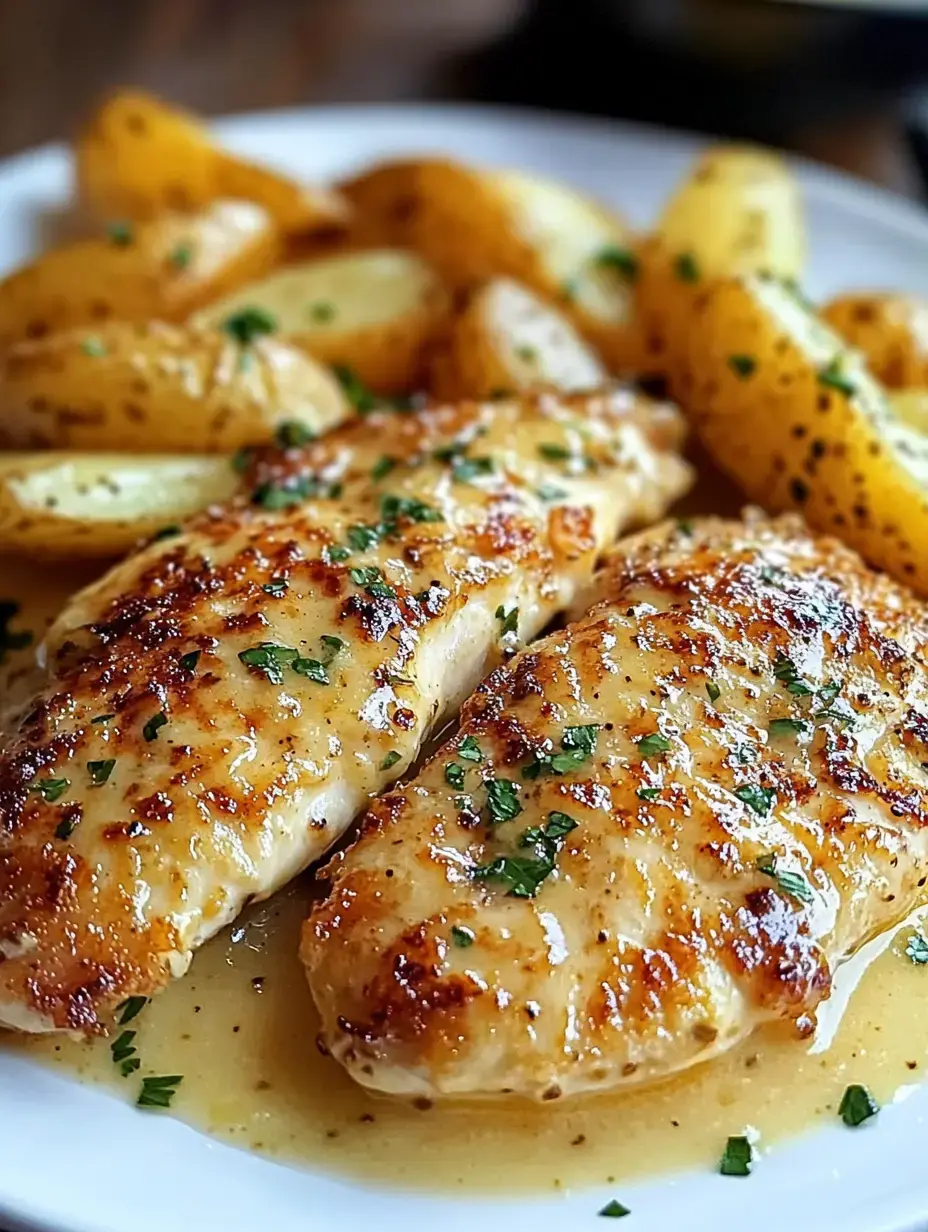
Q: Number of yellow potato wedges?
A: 11